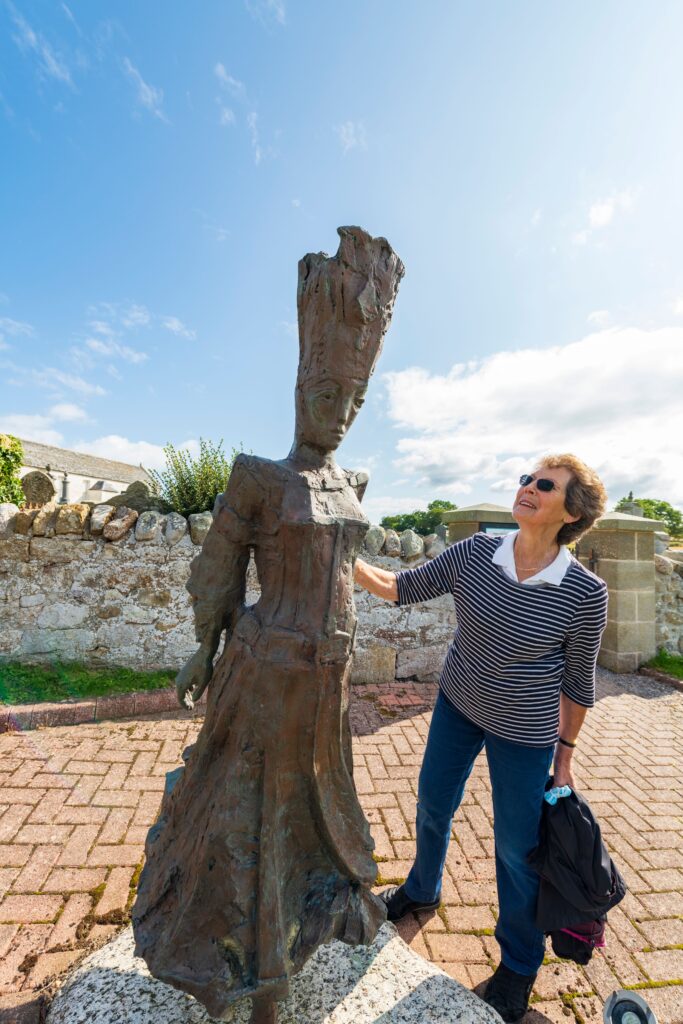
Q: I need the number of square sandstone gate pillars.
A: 2